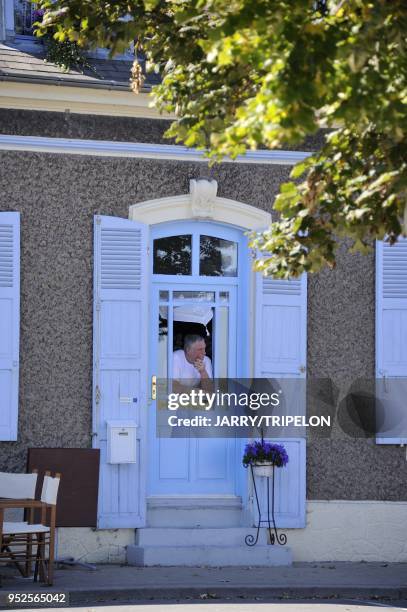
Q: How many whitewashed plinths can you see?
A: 2